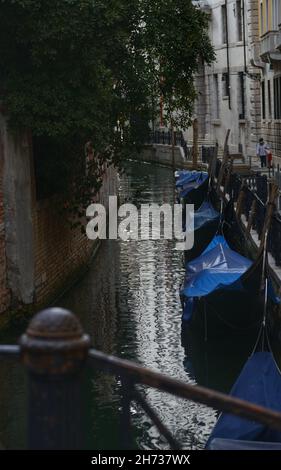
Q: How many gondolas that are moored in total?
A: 4